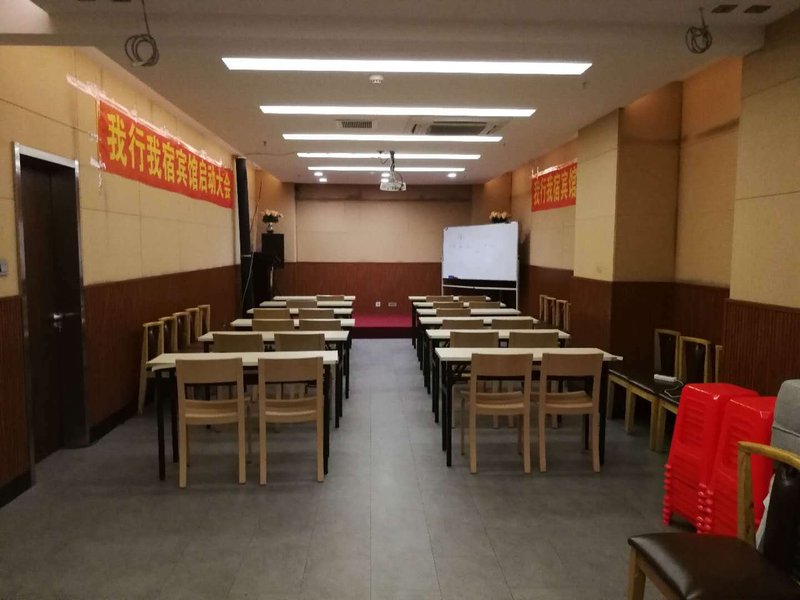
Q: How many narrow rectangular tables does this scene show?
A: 12